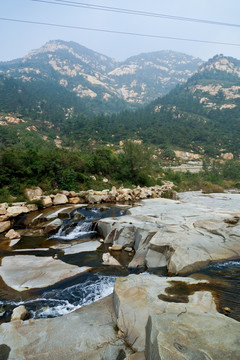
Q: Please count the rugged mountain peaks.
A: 3